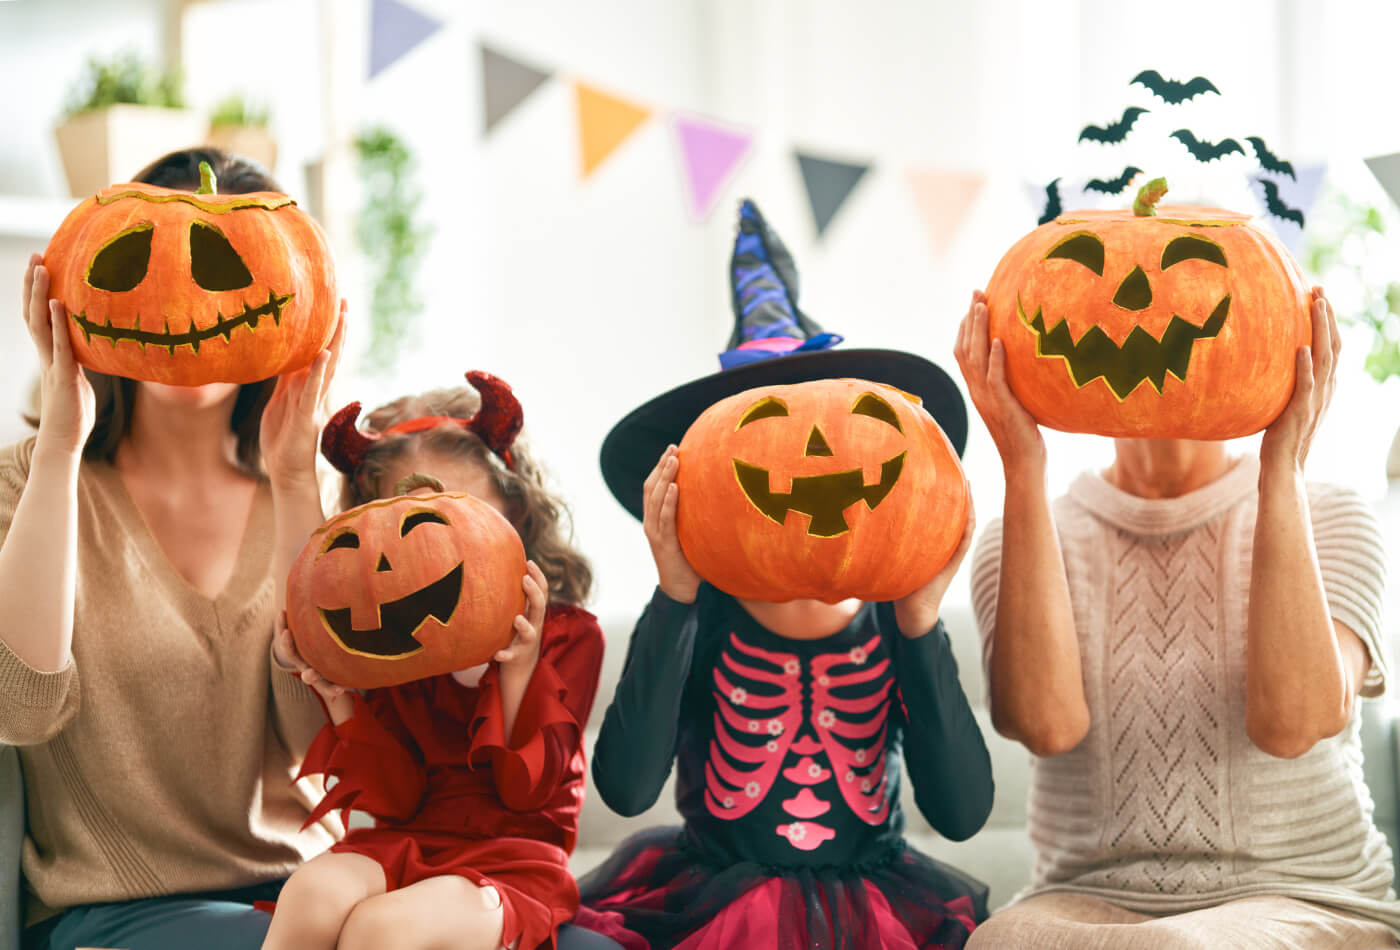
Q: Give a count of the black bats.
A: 7